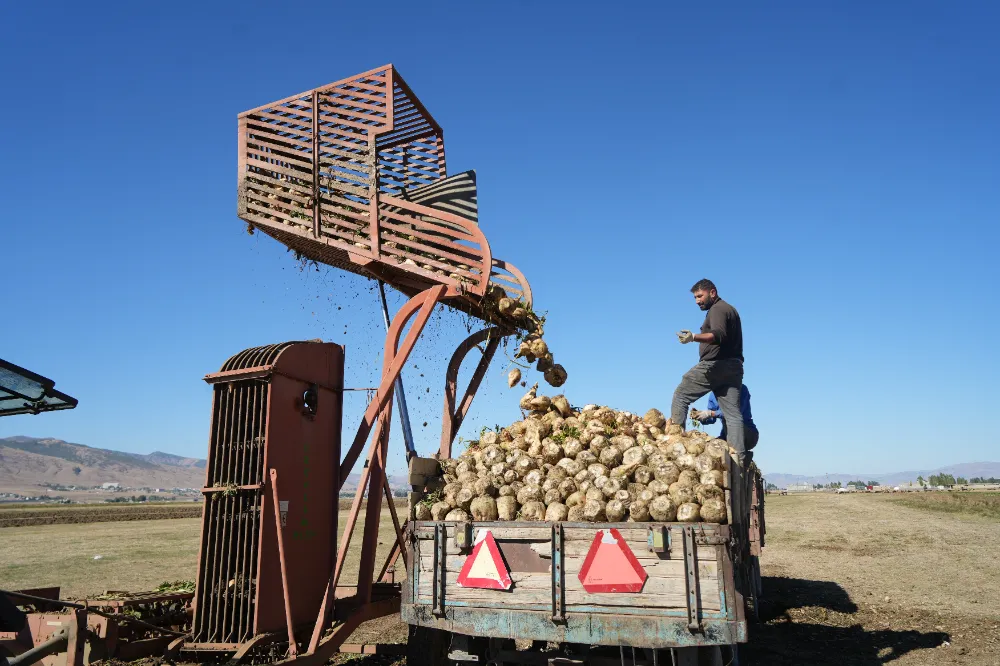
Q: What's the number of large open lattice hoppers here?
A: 1